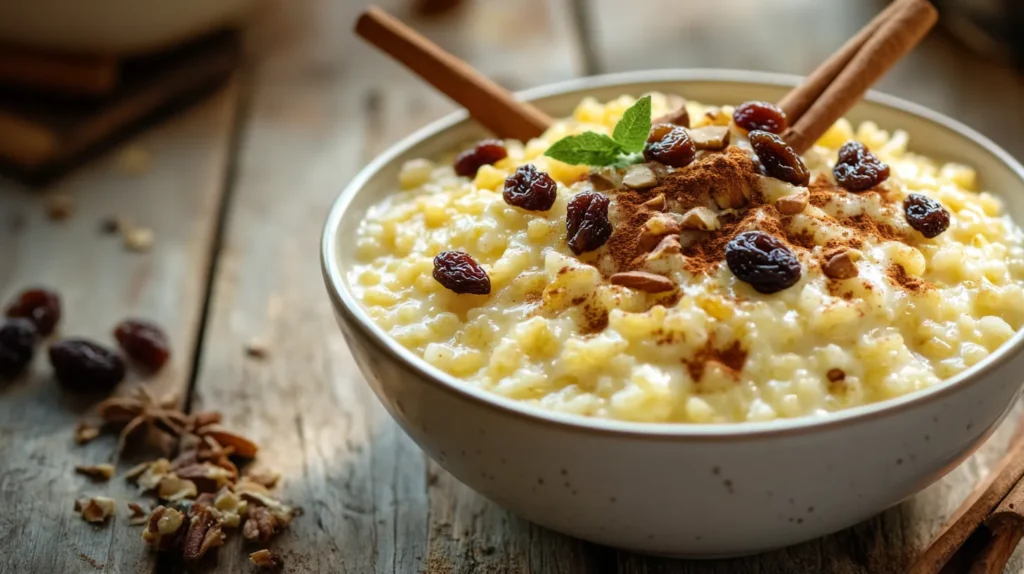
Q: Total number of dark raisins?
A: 14